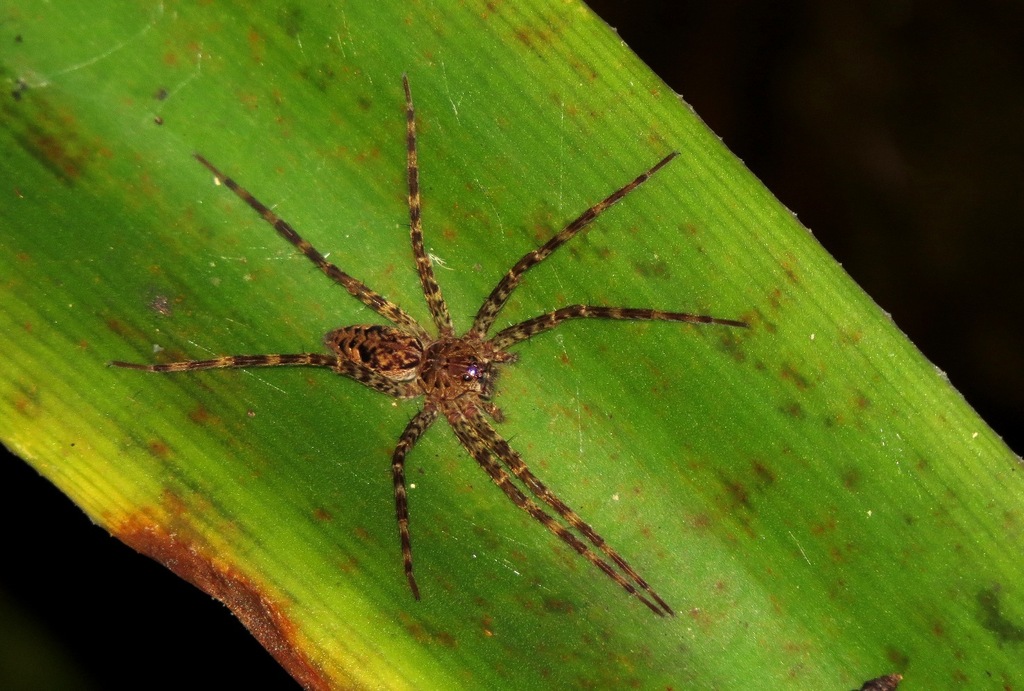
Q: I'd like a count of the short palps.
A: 2